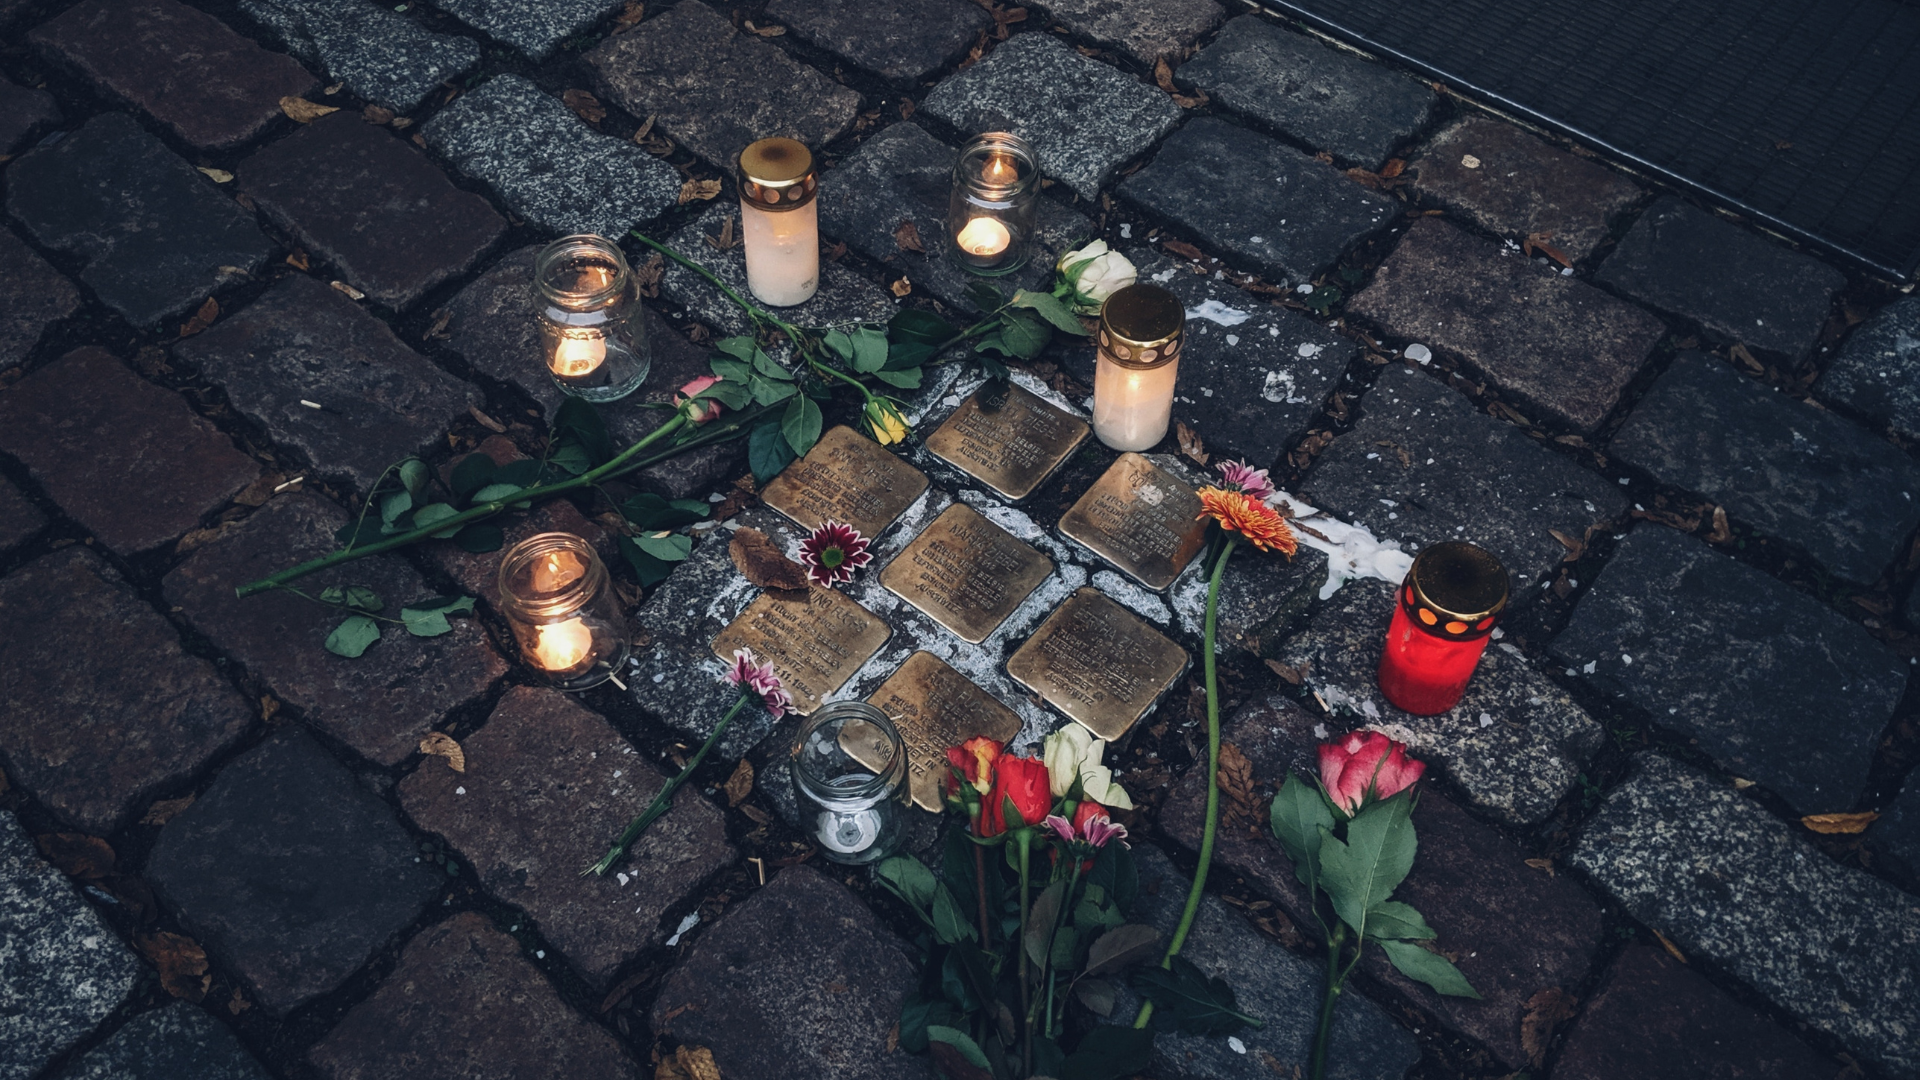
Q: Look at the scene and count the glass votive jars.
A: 4